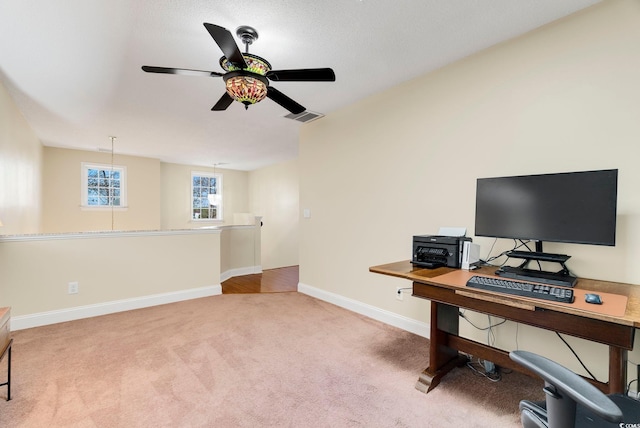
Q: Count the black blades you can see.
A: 5